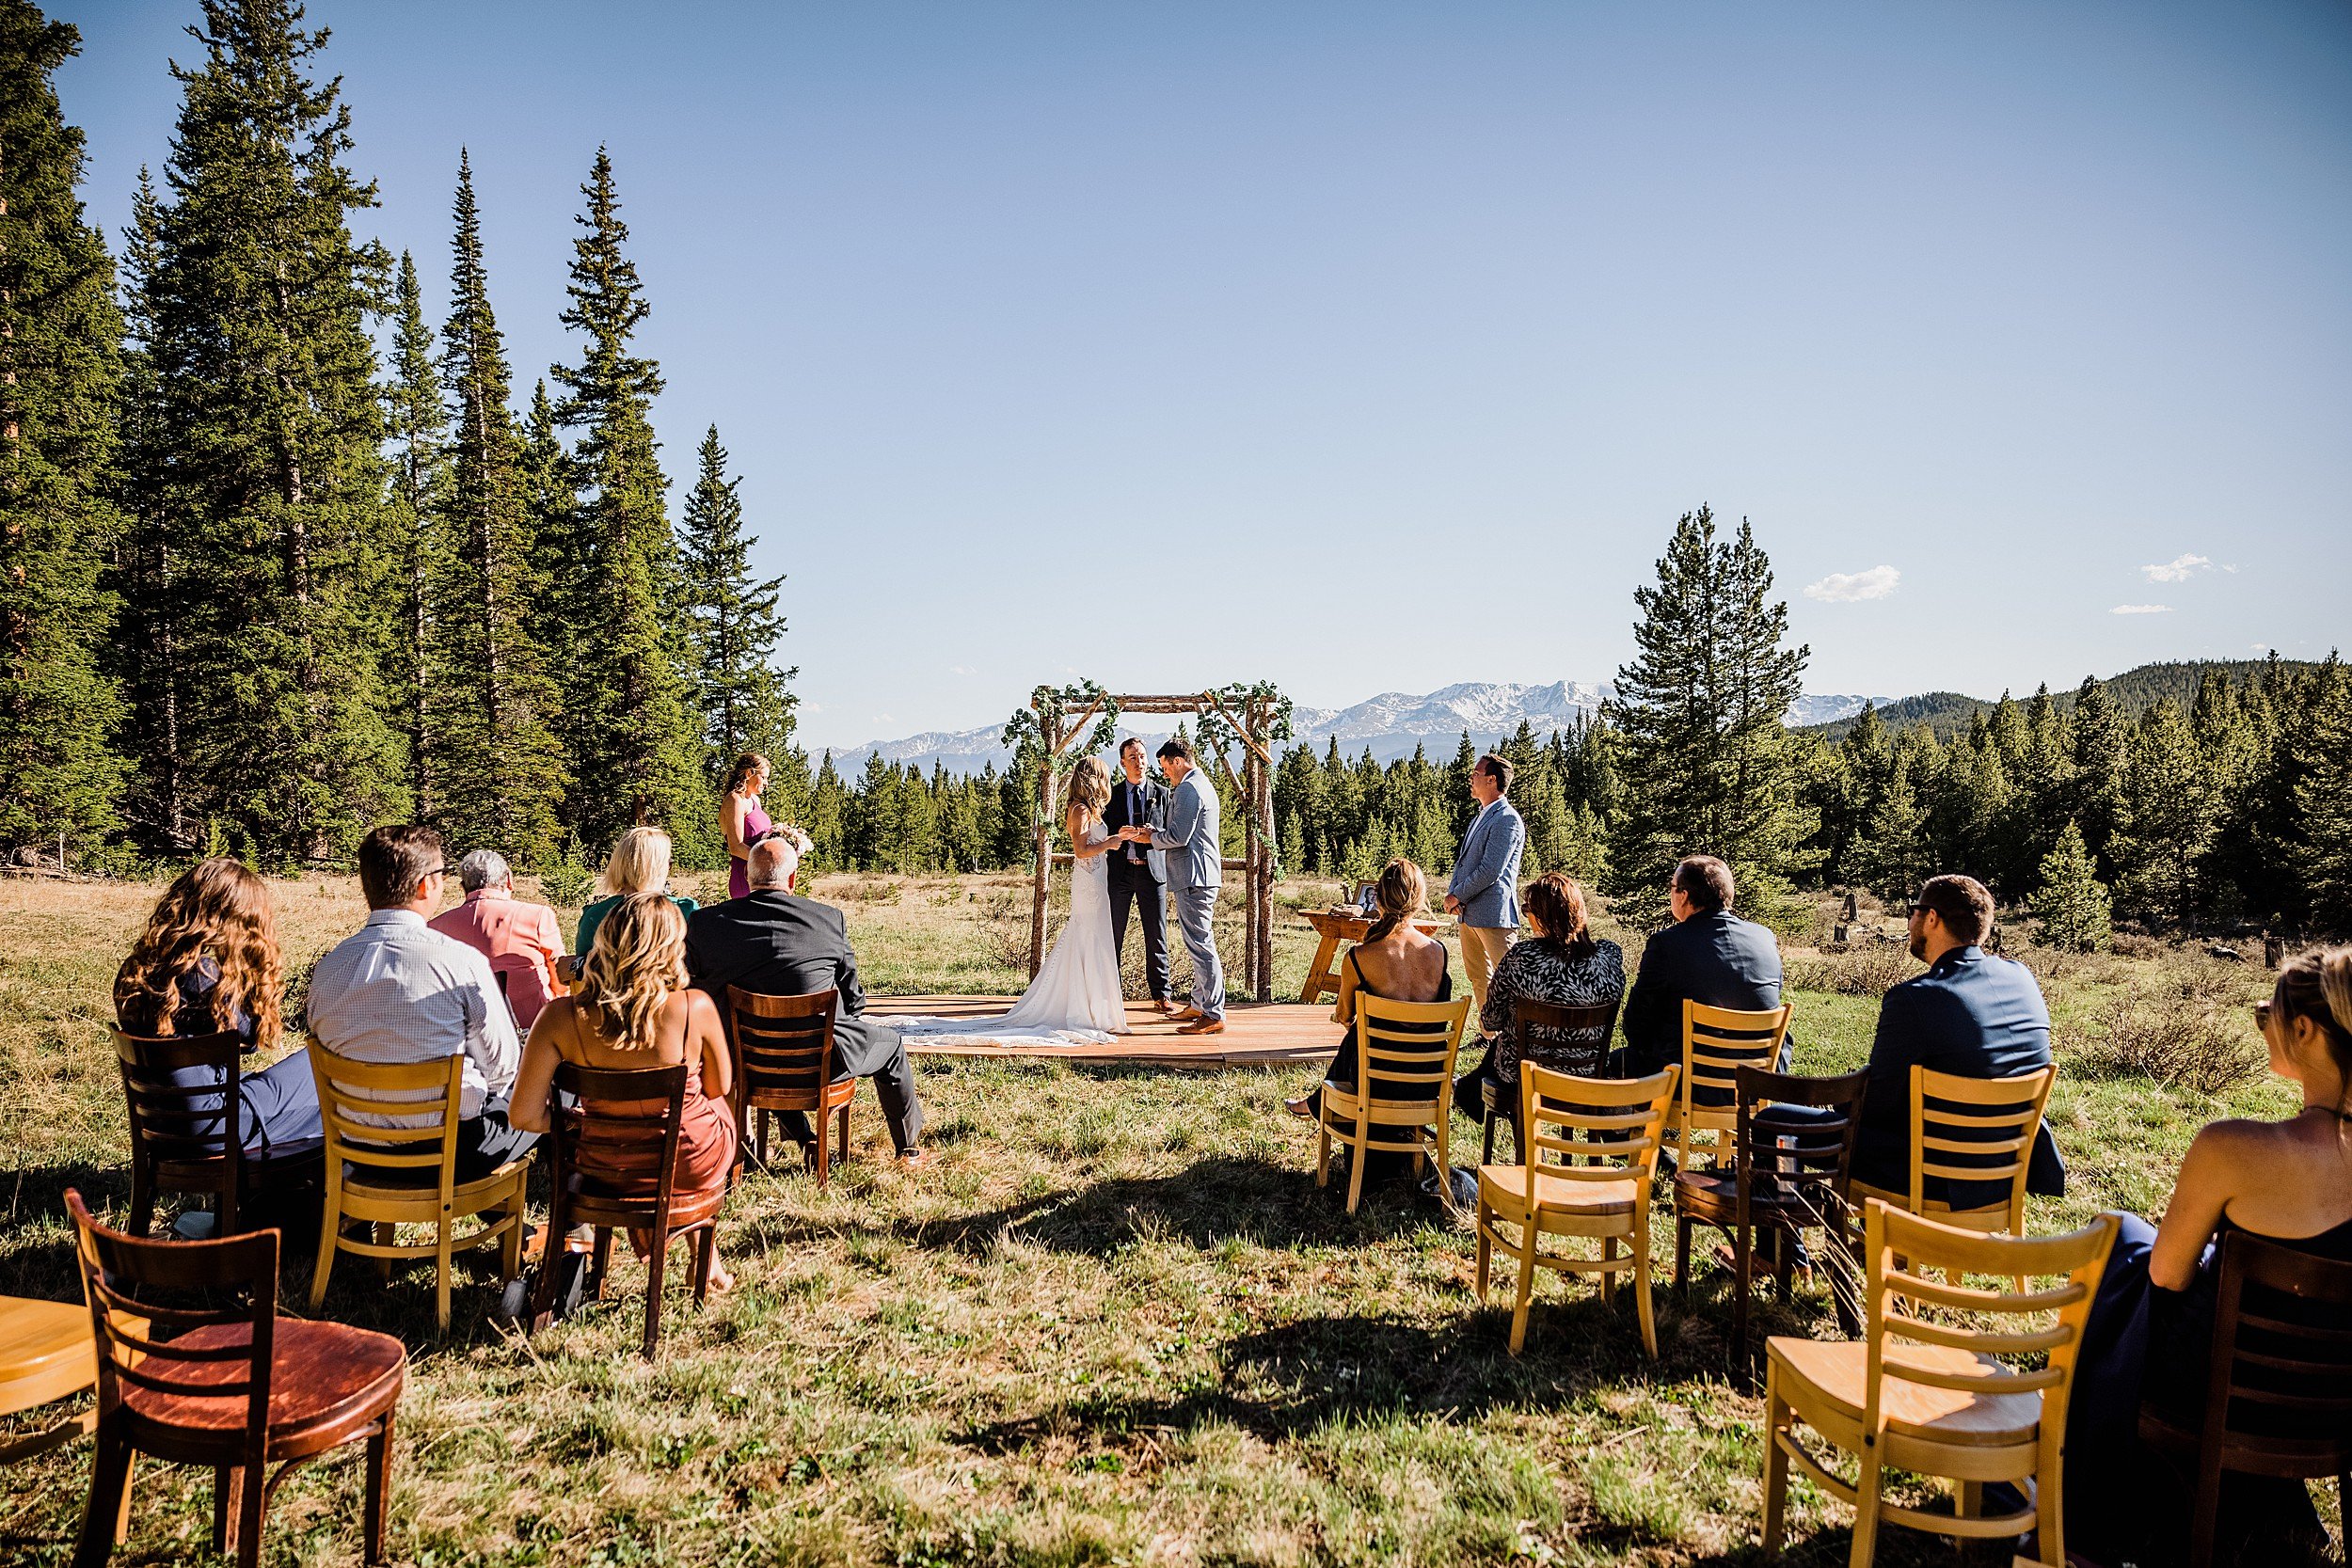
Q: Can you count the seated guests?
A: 11